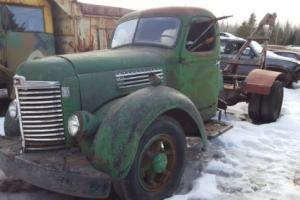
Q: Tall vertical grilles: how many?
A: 1